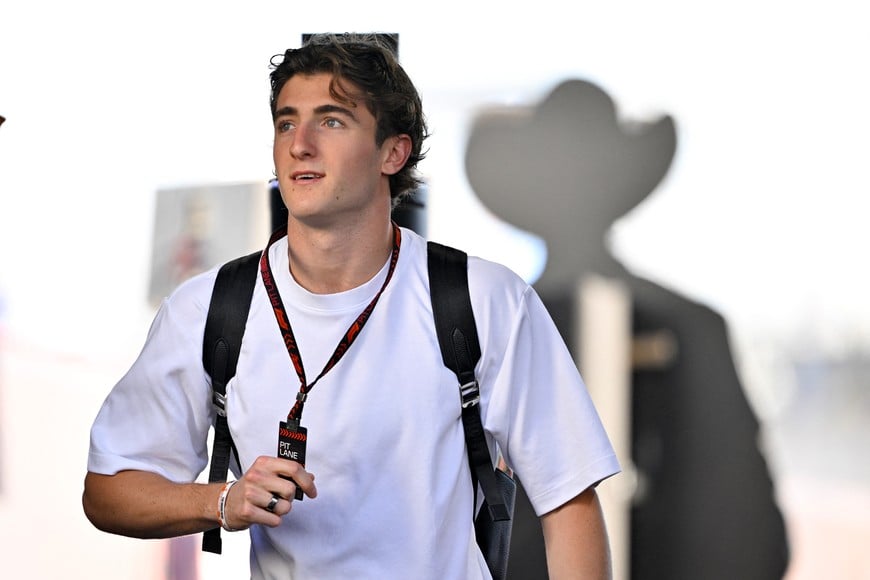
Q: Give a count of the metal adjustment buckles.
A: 2